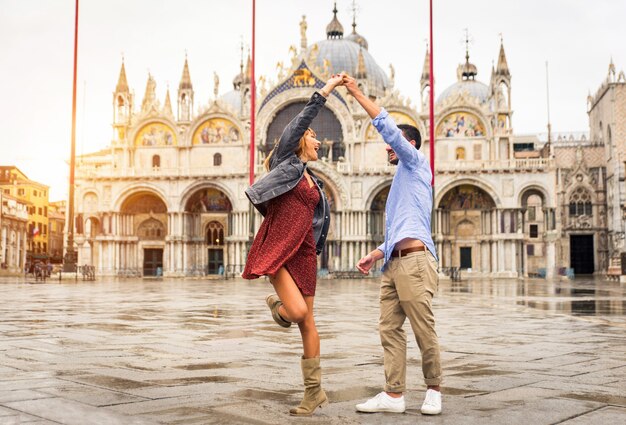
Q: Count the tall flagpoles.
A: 3